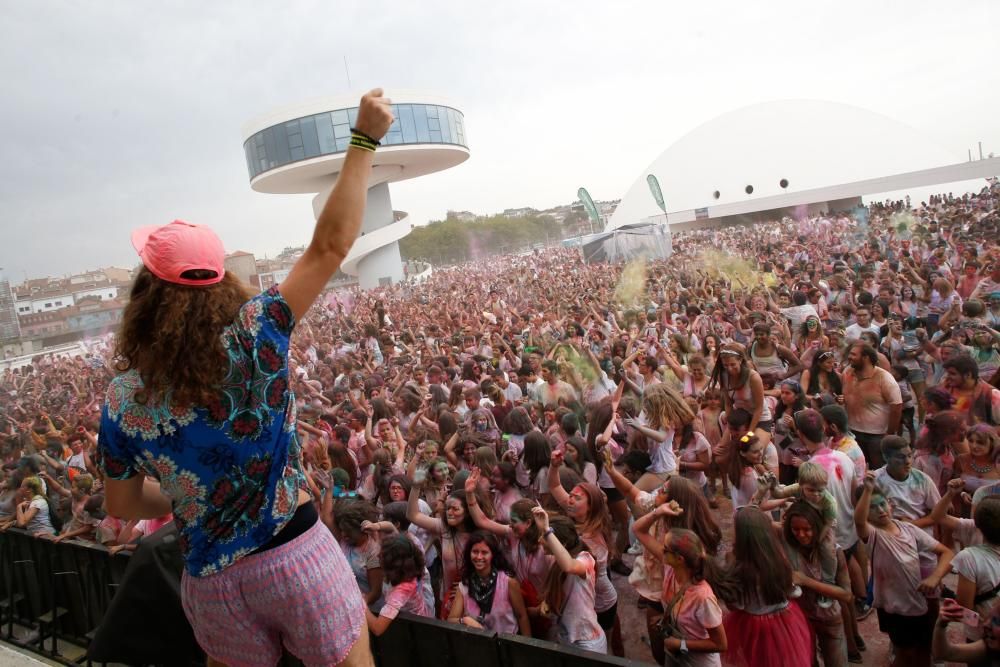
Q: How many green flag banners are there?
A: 2